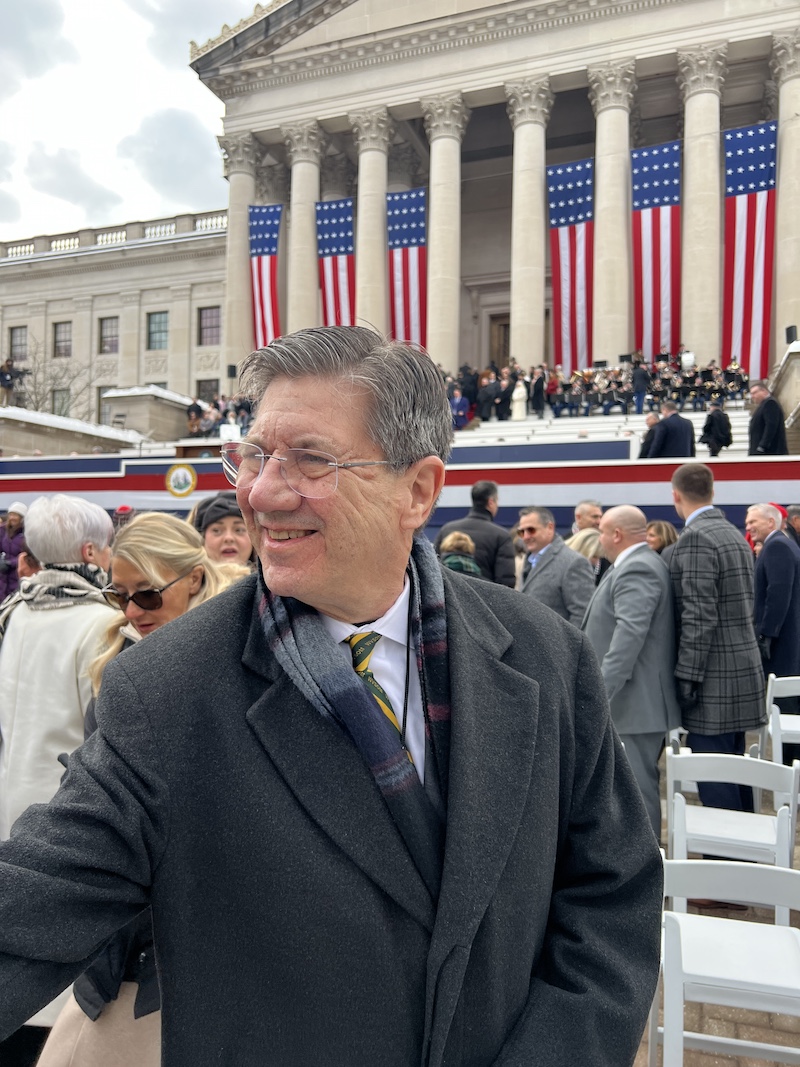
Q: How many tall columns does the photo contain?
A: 8